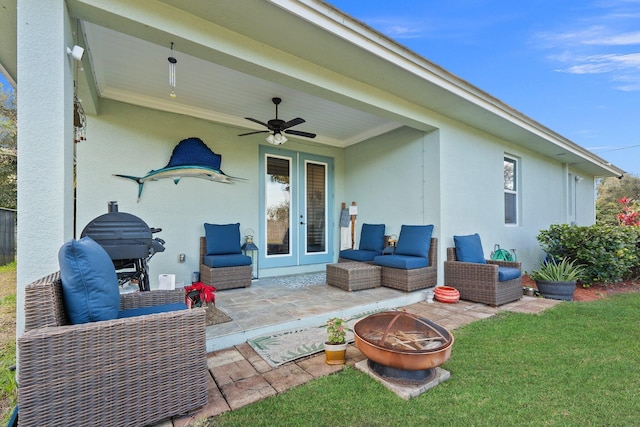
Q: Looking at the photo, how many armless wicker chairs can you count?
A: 3